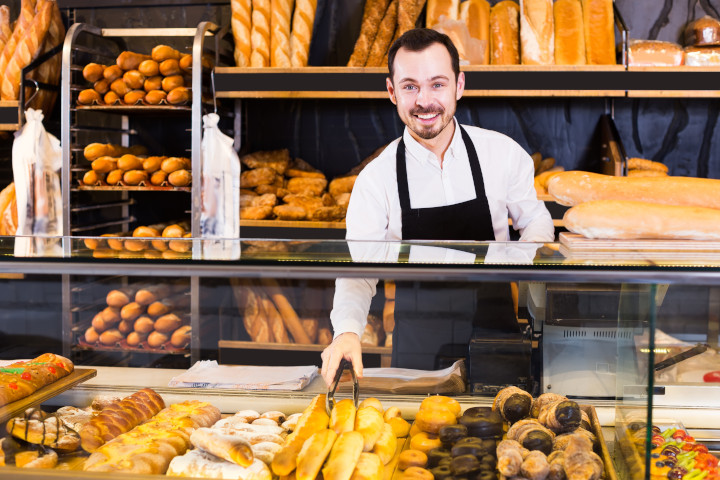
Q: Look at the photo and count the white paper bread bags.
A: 2